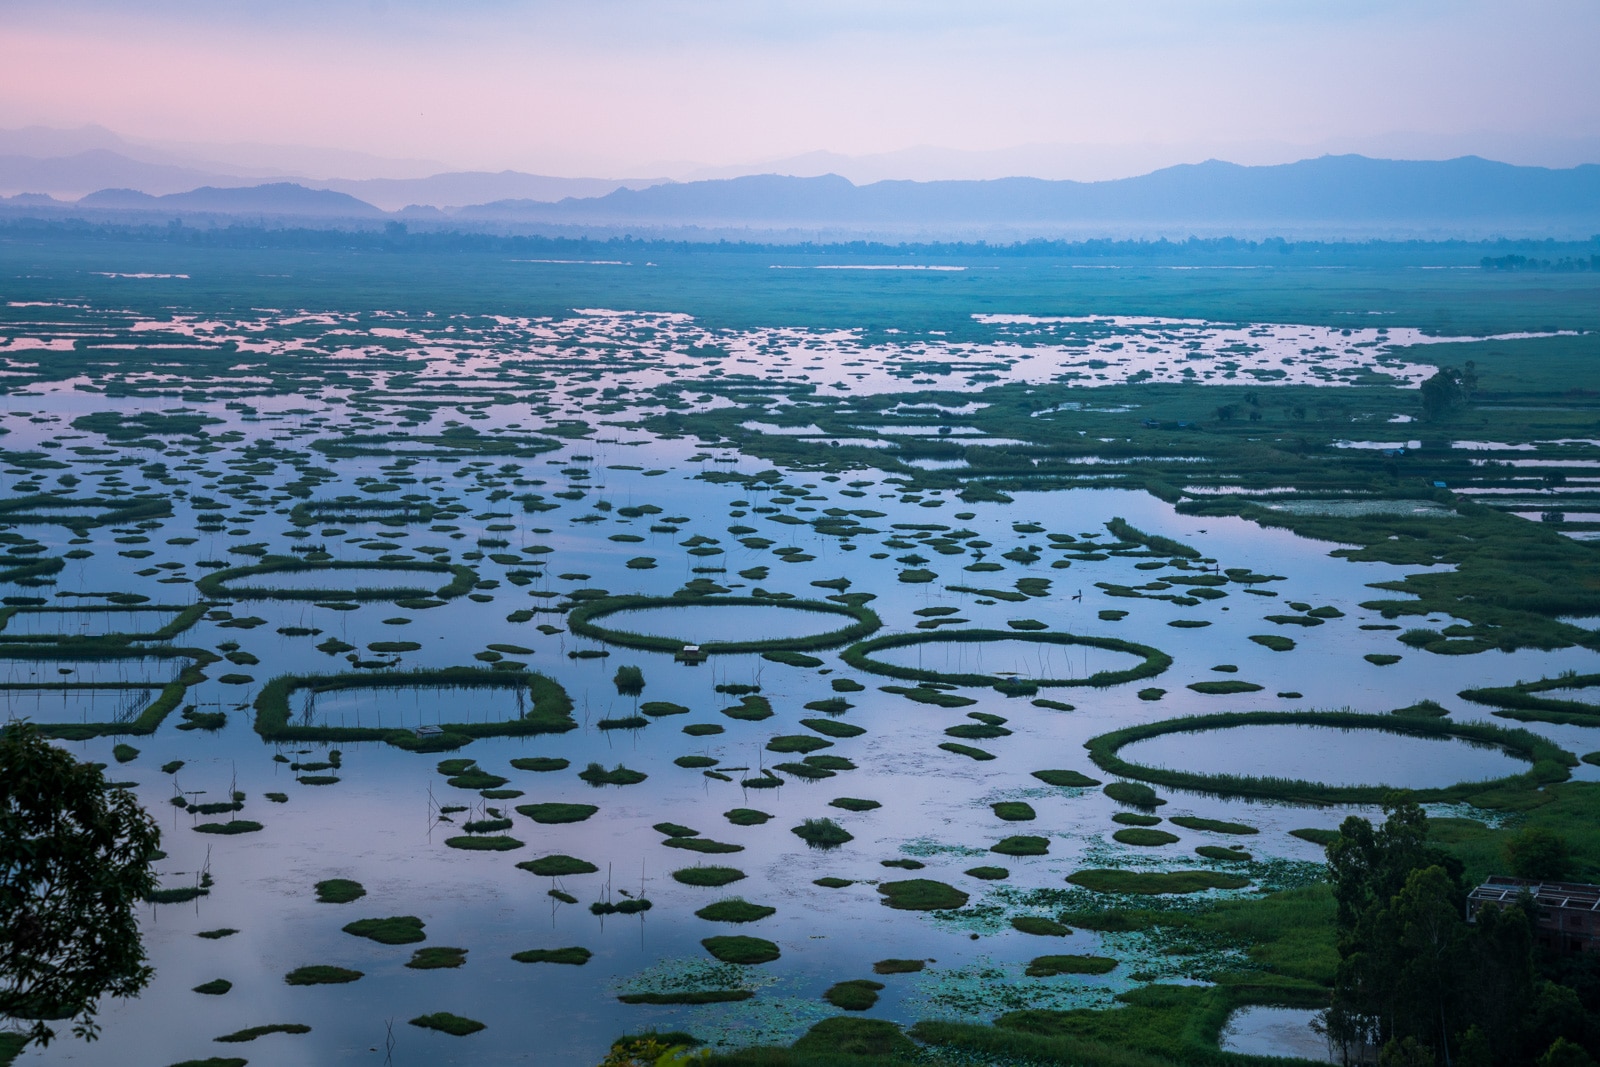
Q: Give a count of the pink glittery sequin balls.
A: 0